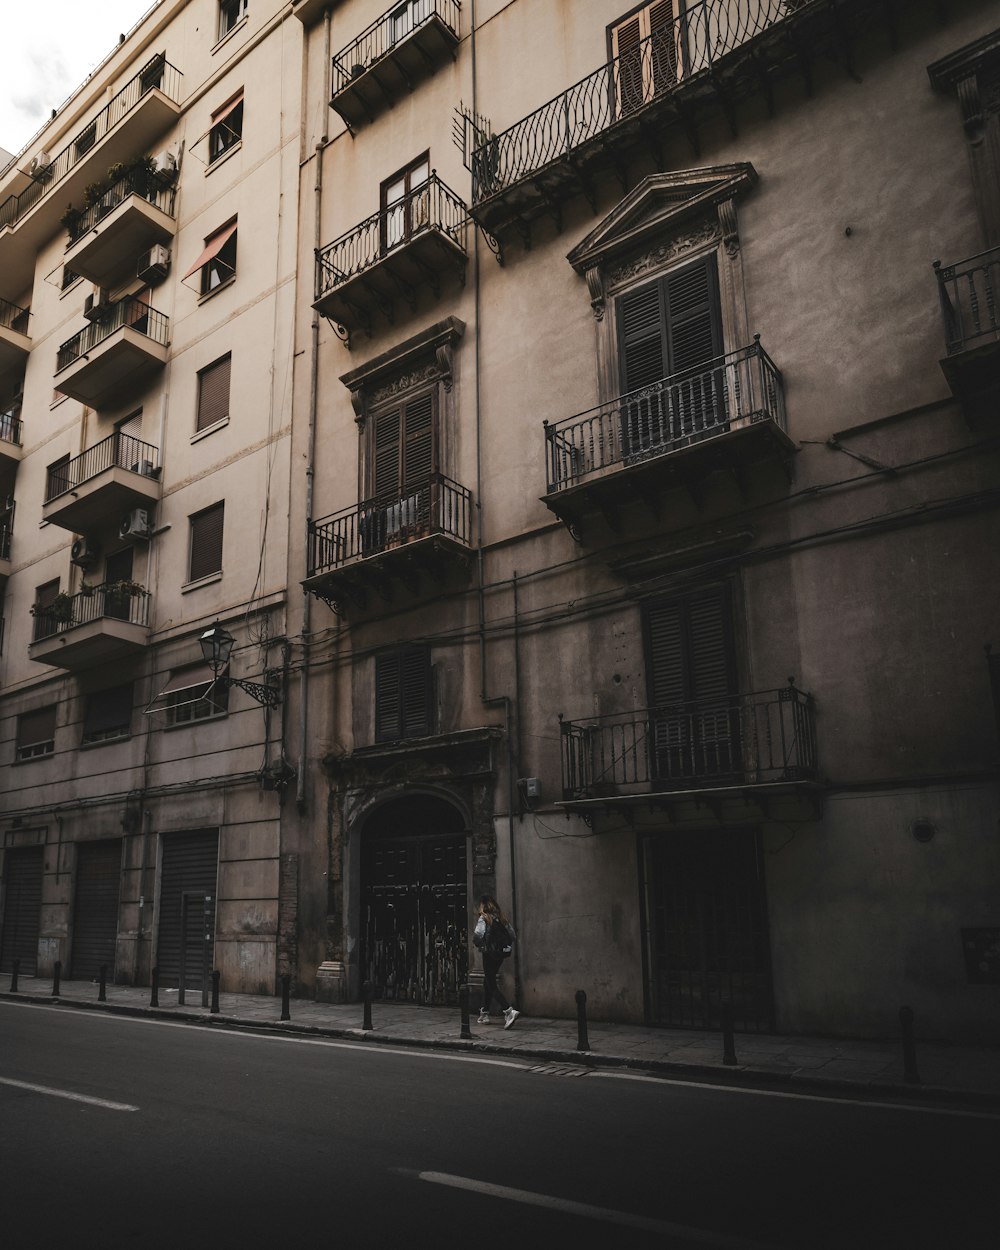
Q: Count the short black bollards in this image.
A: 11